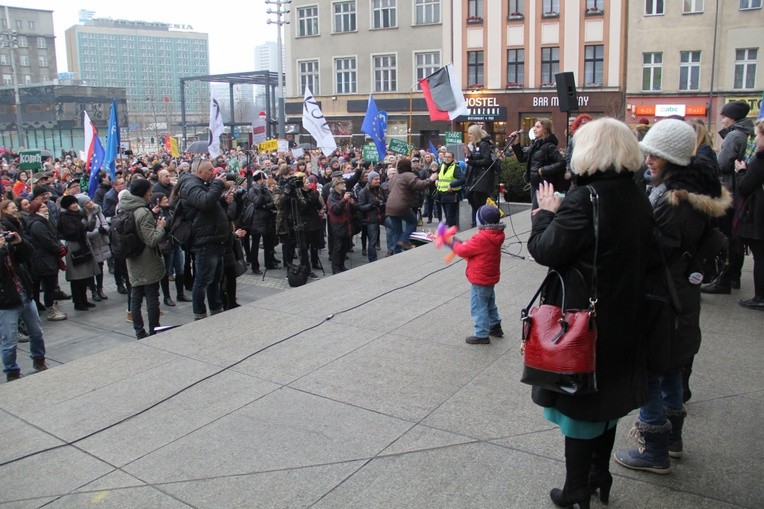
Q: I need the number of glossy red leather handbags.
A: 1